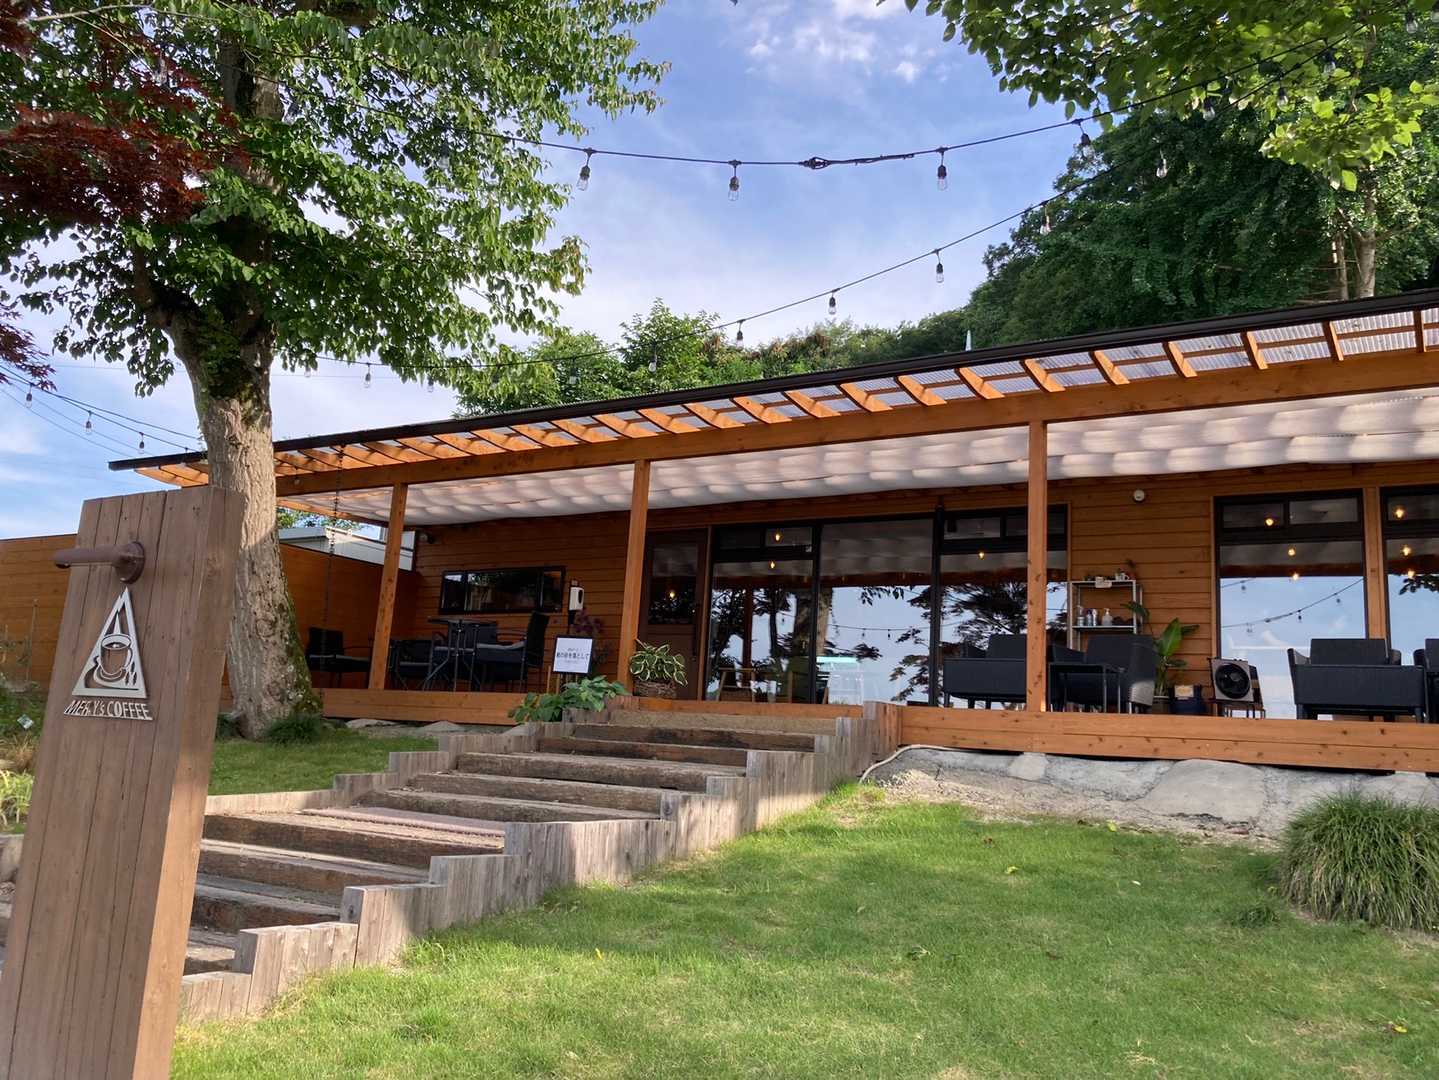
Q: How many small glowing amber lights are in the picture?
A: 10